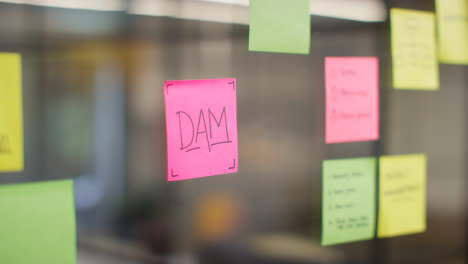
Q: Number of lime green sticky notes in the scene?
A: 3